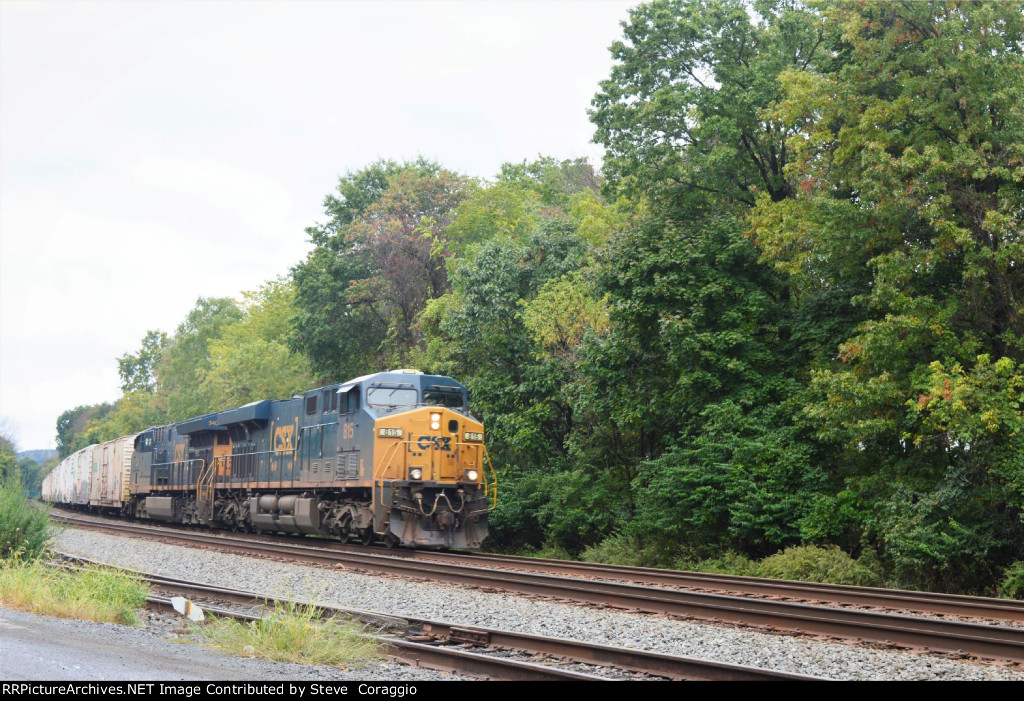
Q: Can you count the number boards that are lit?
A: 2